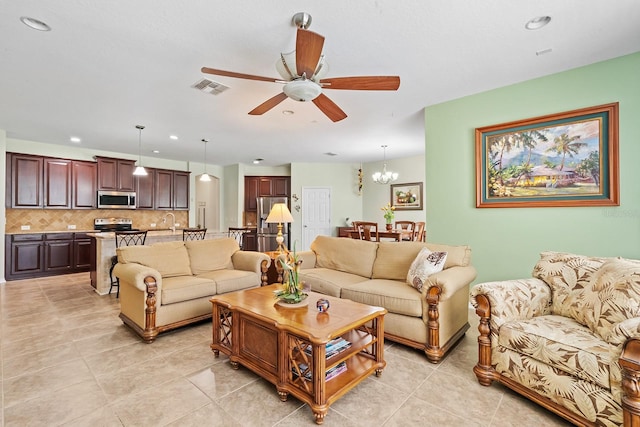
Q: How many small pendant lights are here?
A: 2